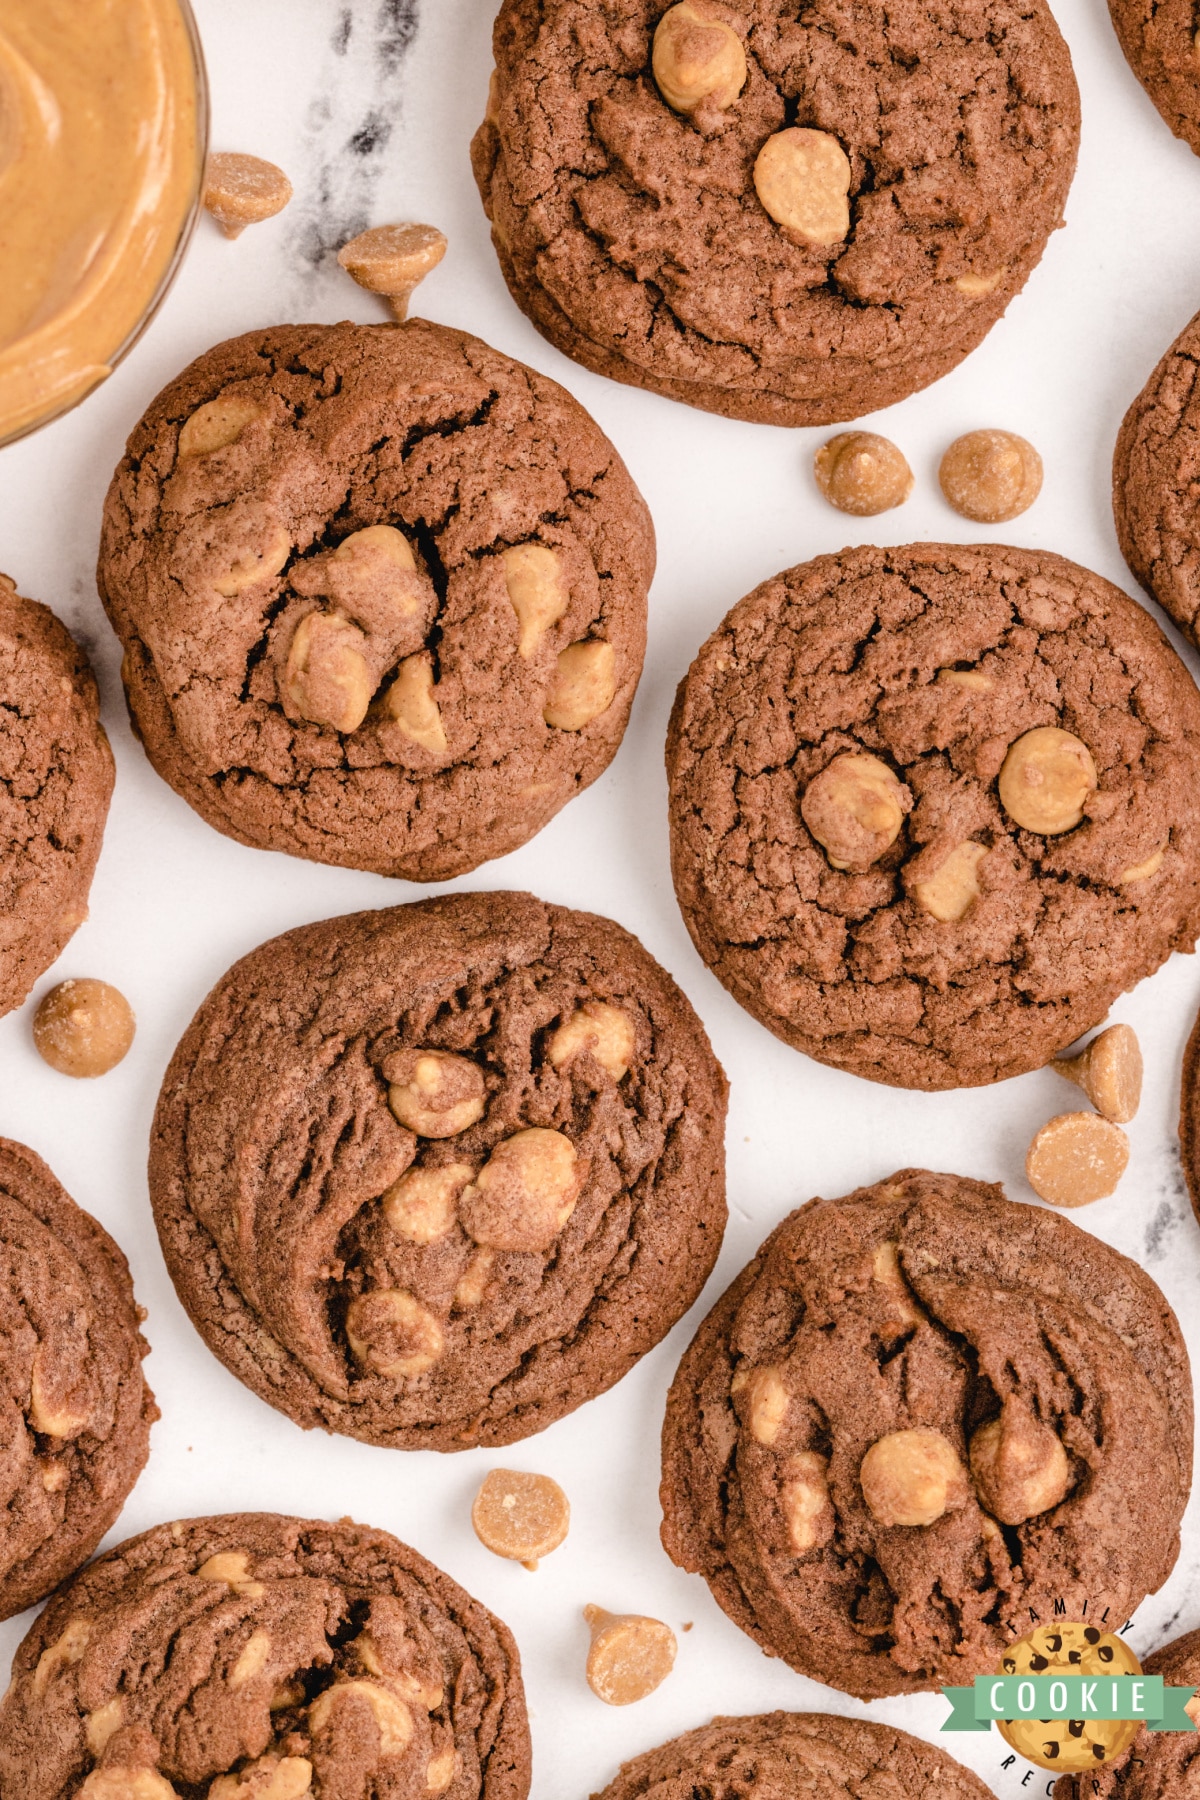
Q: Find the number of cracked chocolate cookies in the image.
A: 13